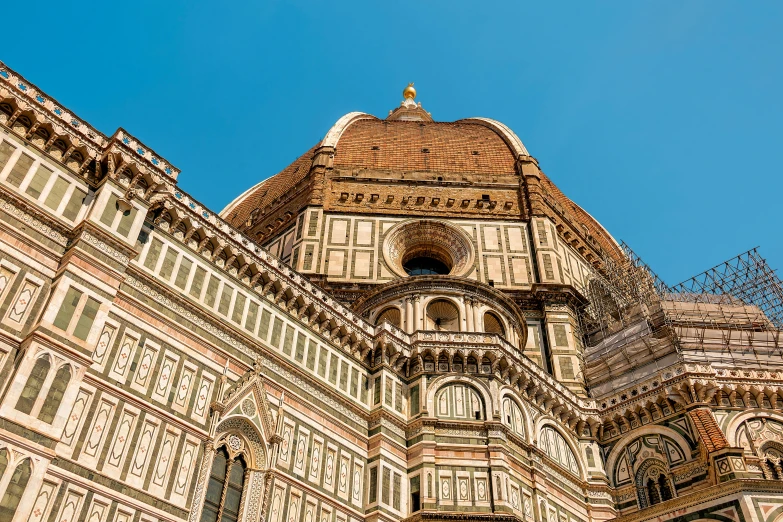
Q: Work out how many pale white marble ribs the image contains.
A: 4